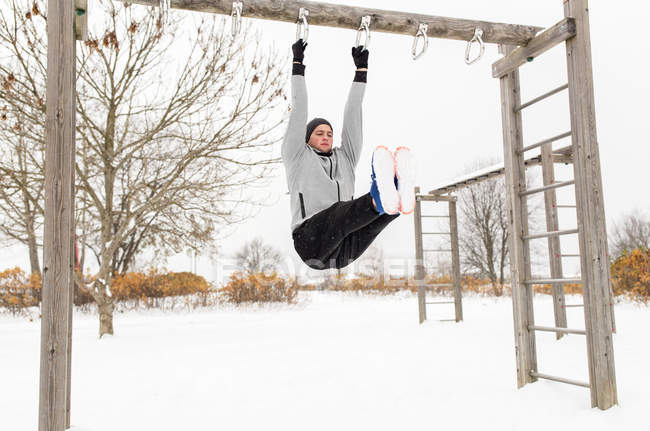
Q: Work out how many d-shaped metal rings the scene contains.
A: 6